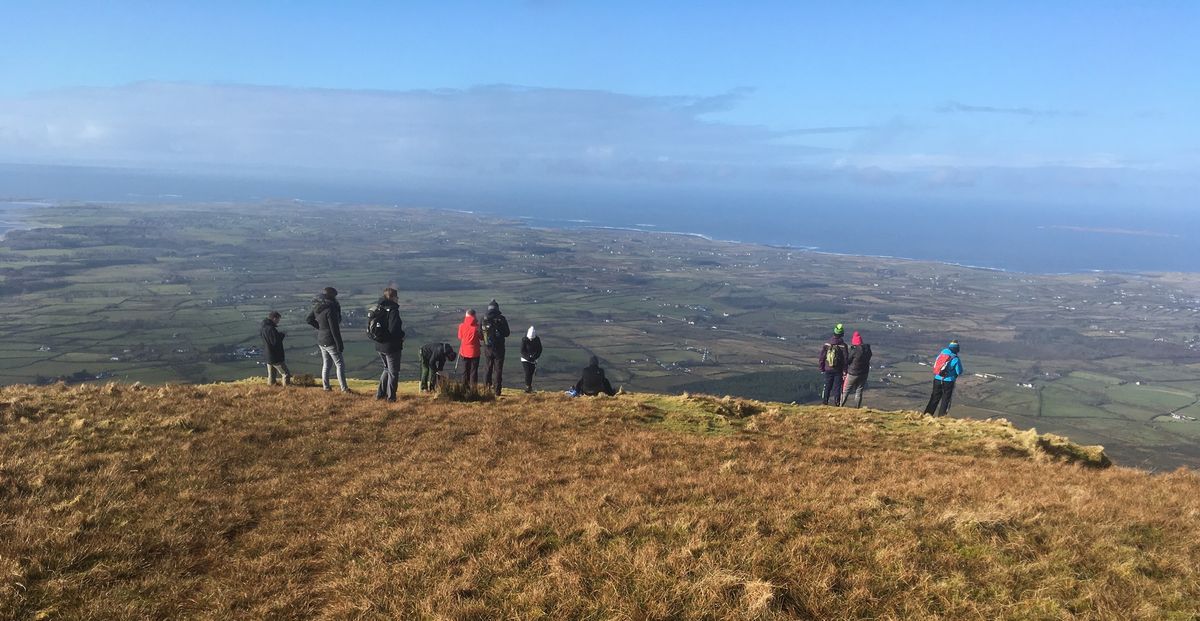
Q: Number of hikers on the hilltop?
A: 11